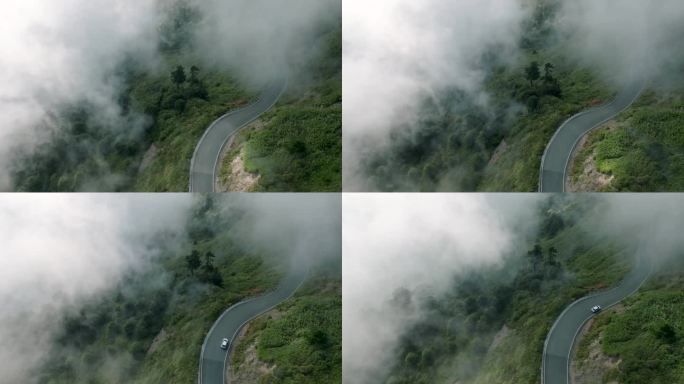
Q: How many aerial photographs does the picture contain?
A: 4